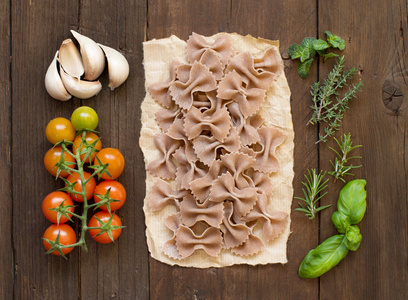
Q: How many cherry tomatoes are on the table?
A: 10